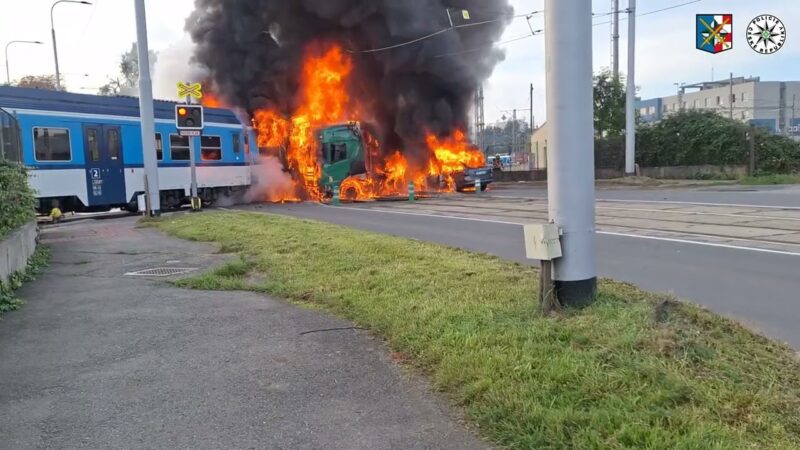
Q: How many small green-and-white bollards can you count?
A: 3